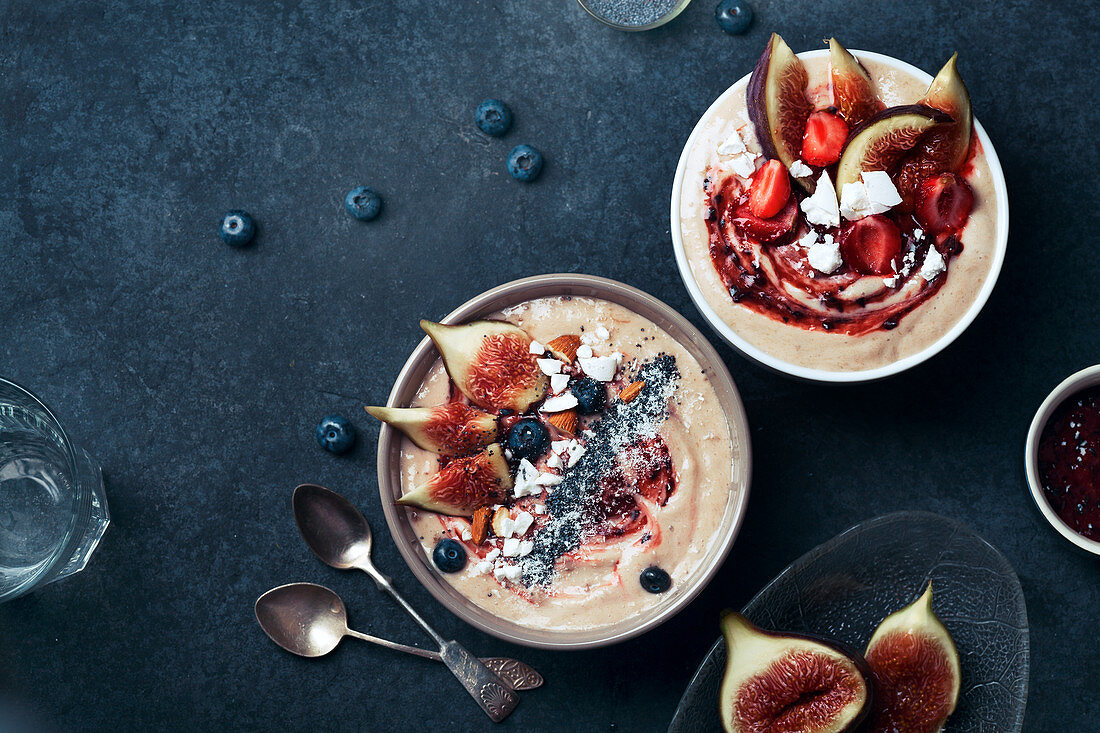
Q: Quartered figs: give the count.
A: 7